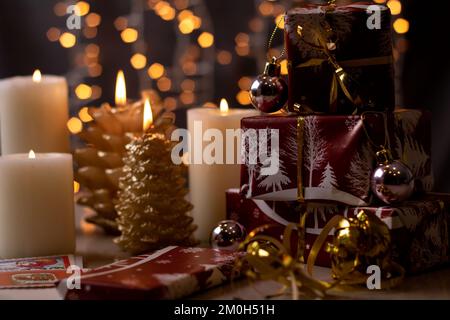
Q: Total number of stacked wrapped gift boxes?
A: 3